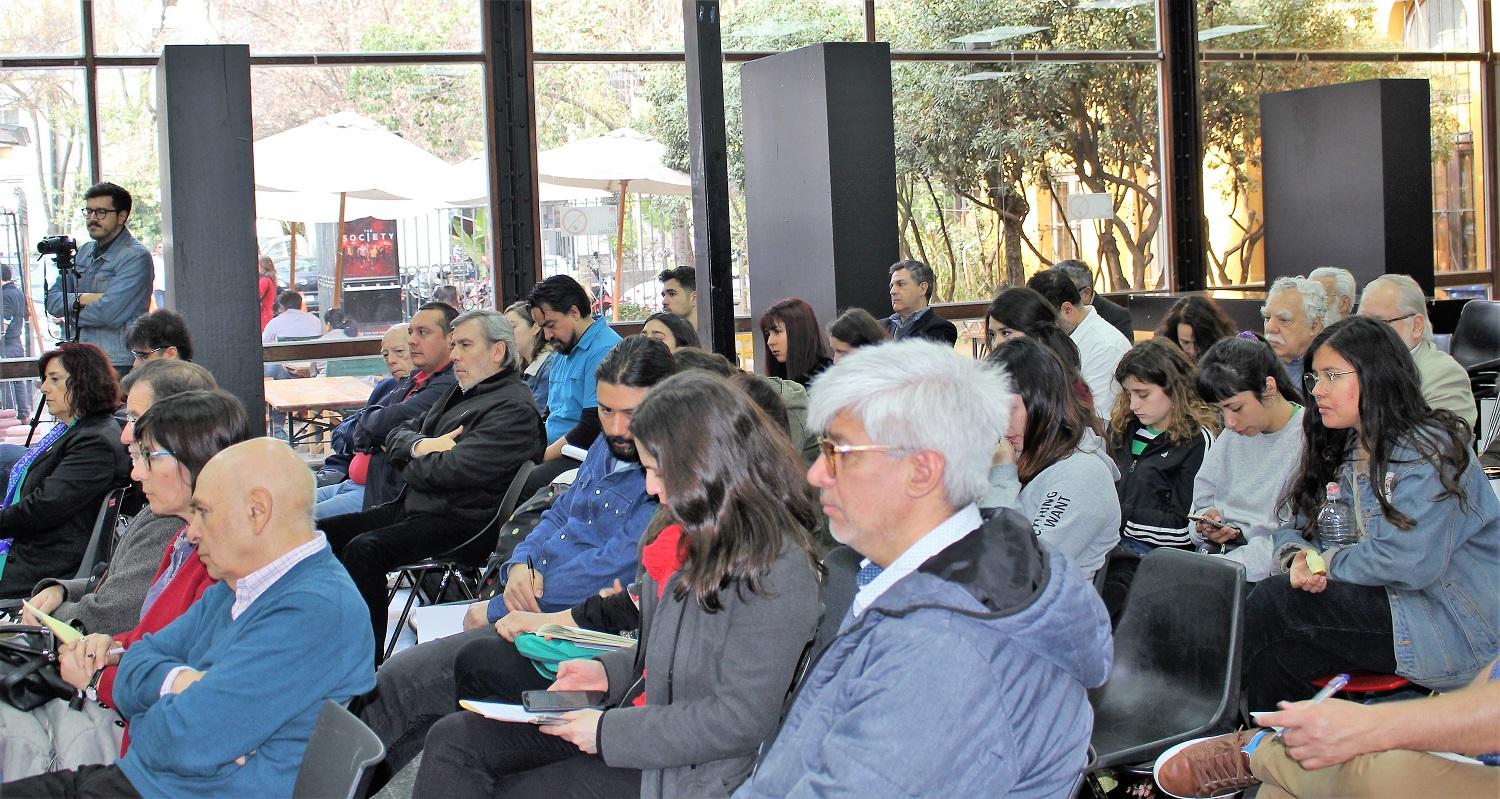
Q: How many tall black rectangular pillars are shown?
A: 3